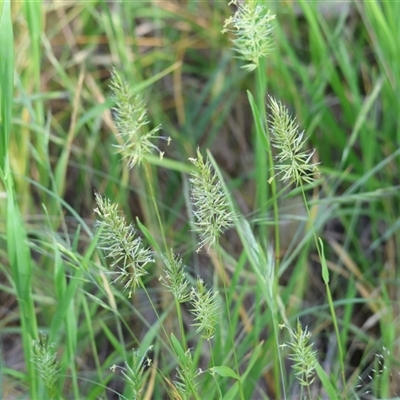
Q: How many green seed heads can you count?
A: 11